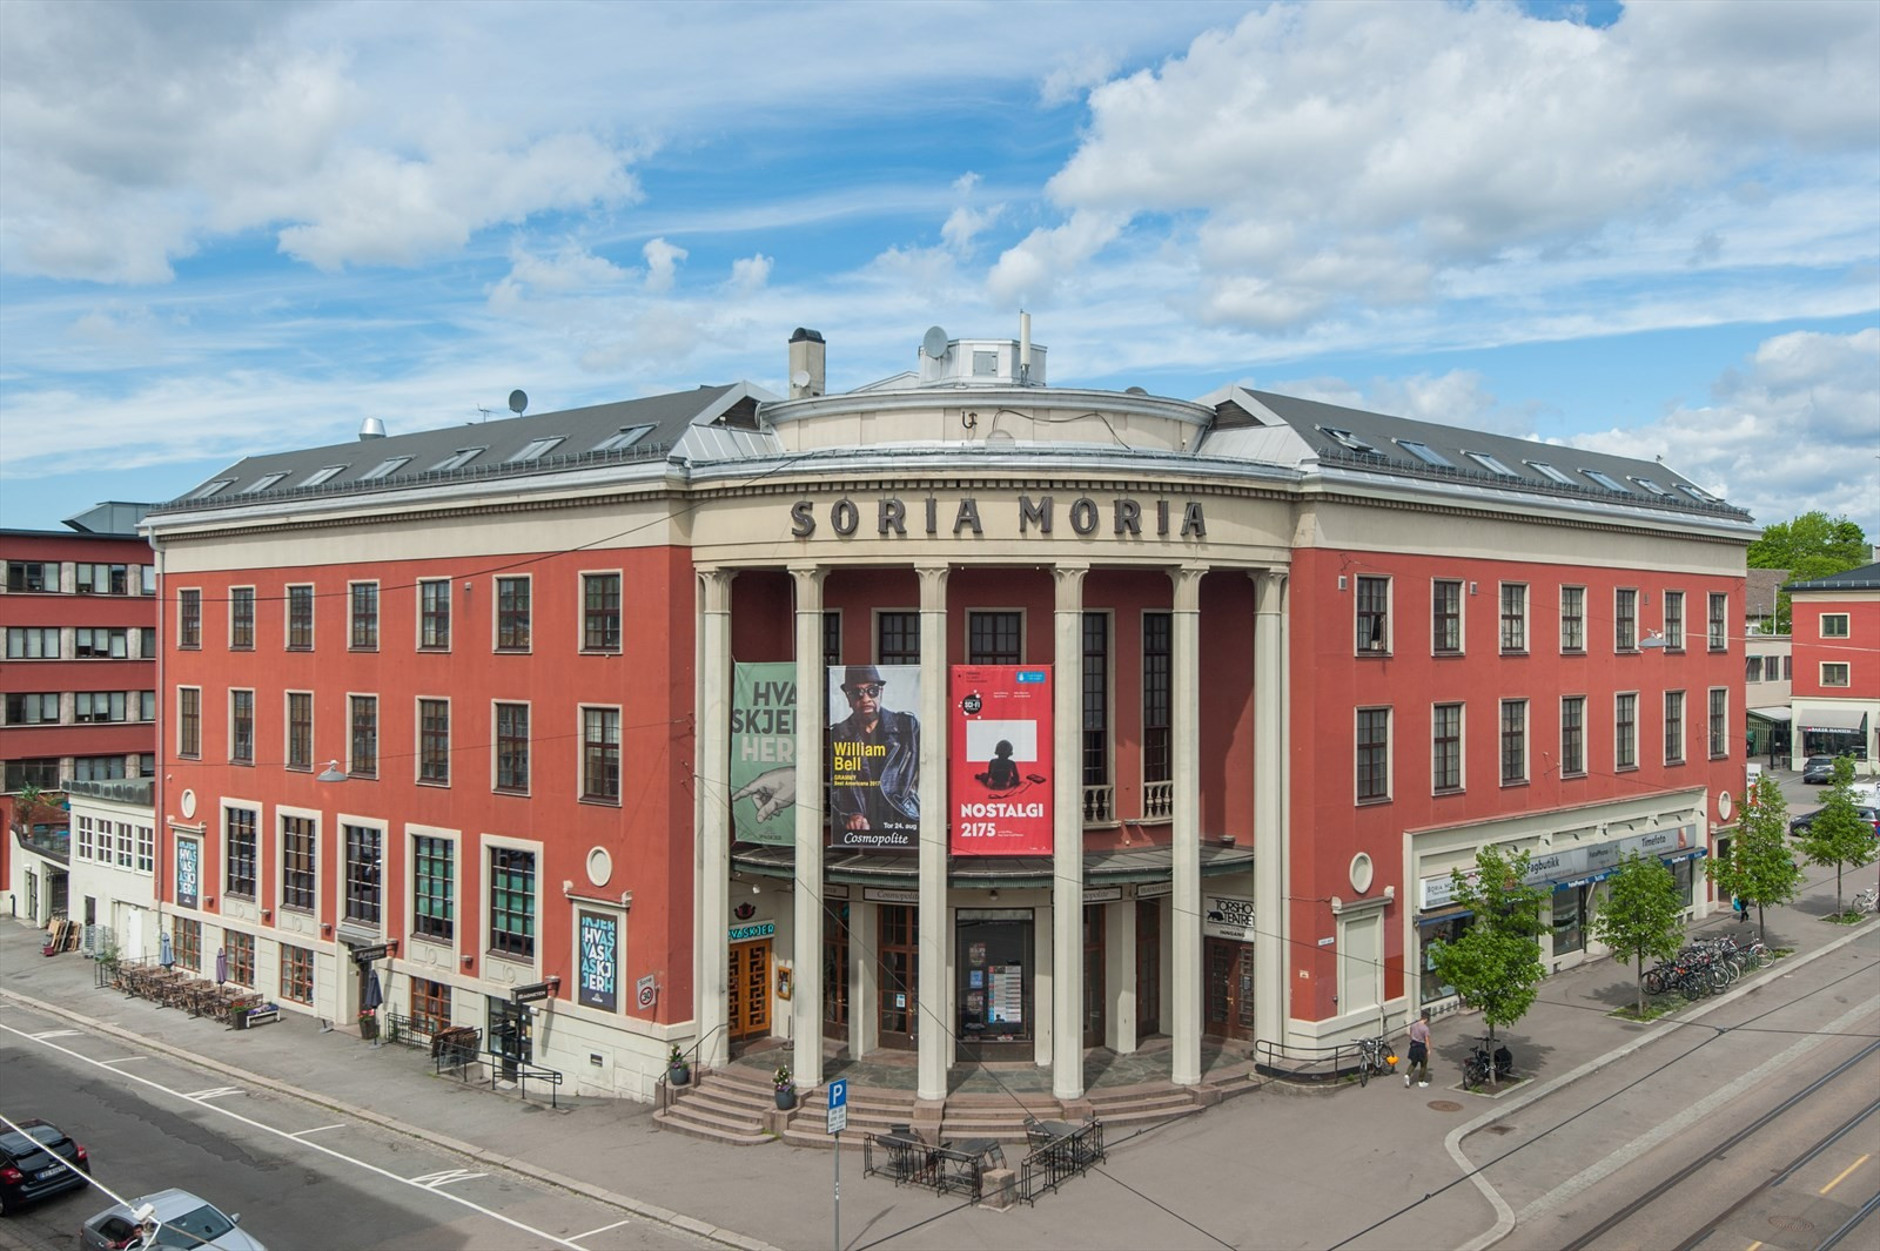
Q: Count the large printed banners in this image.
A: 3